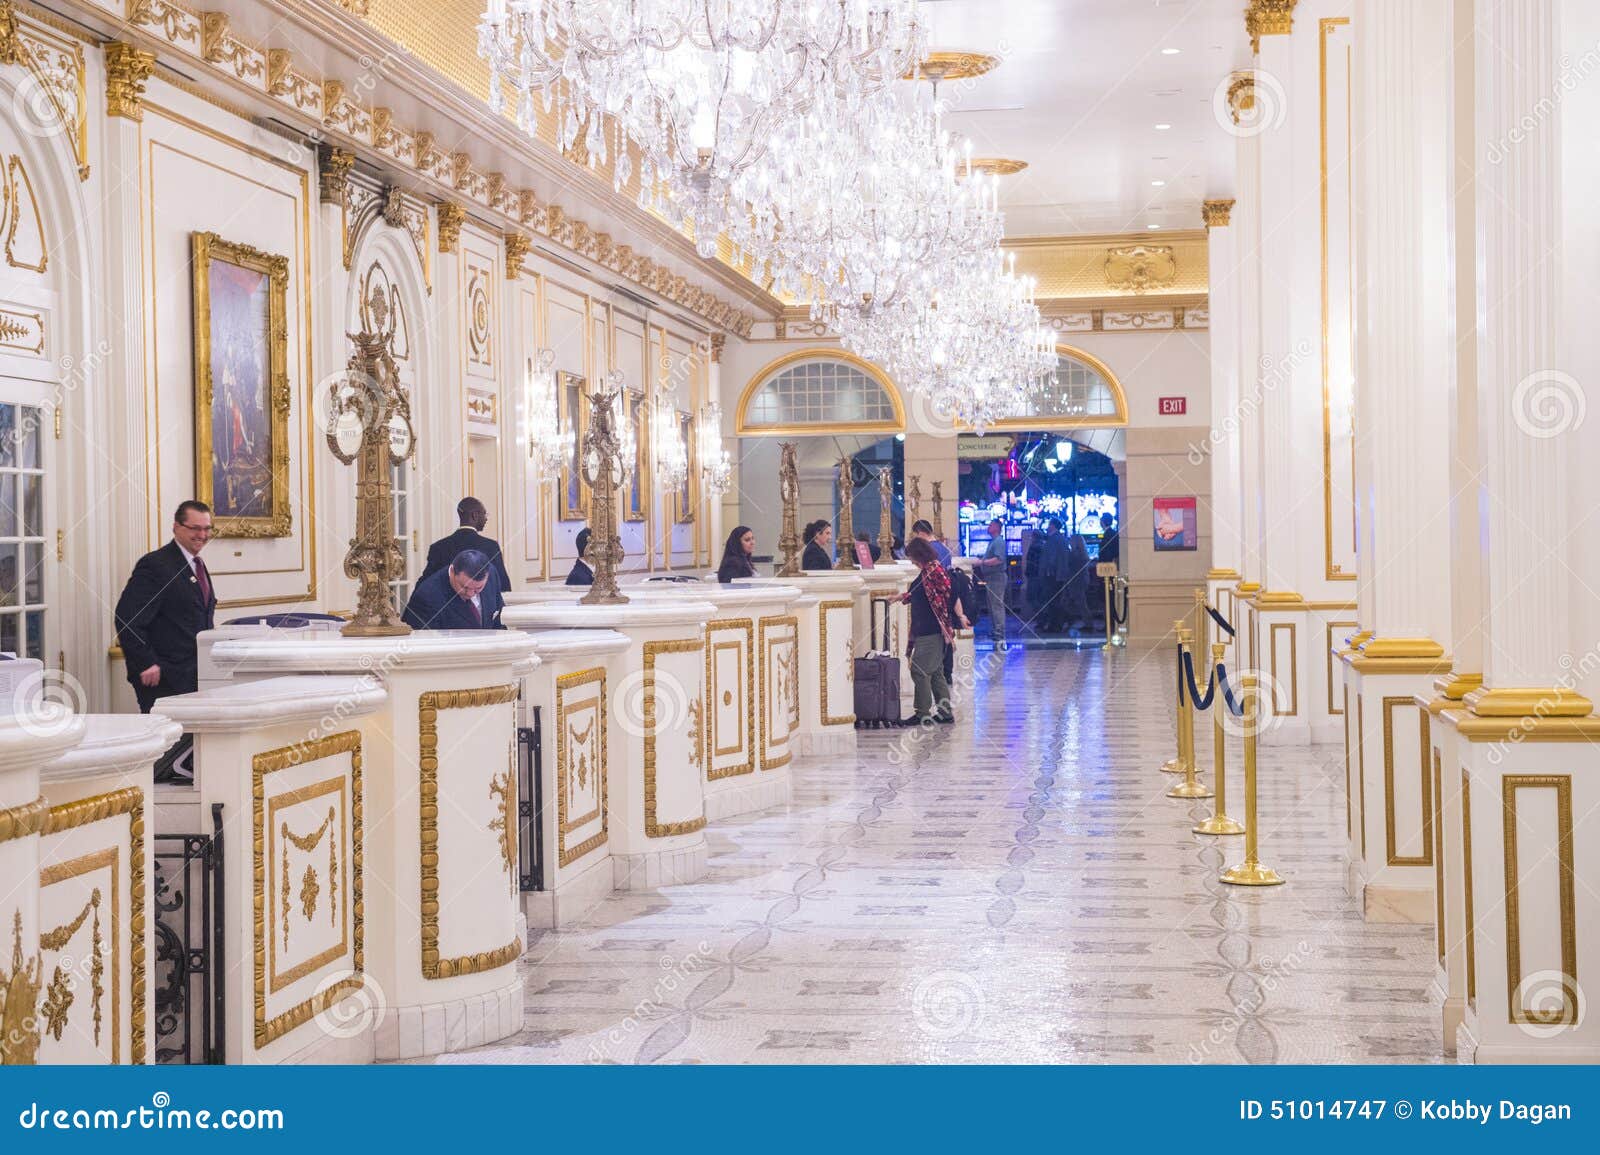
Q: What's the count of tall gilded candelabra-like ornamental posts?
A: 7